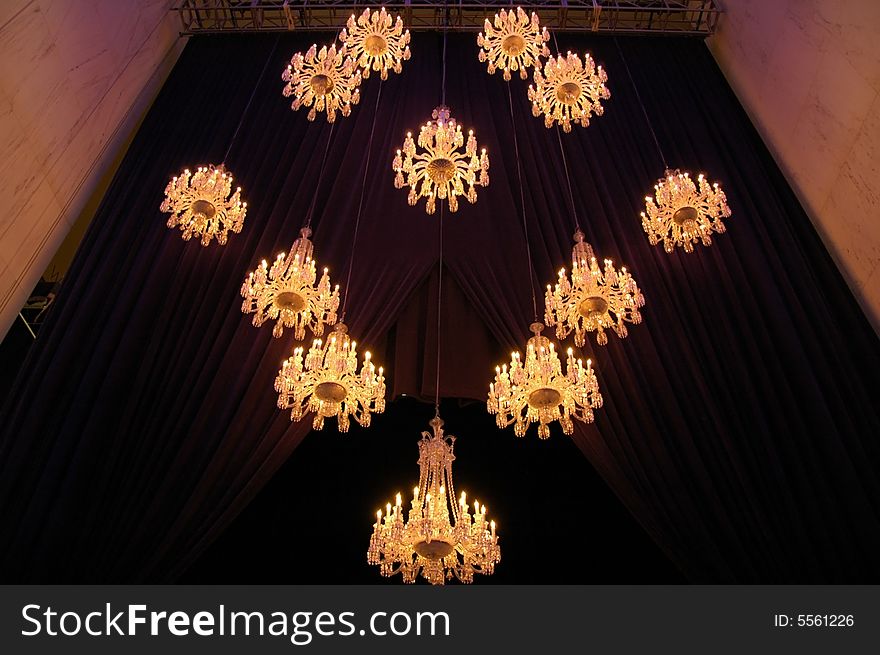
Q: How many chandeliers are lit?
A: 12